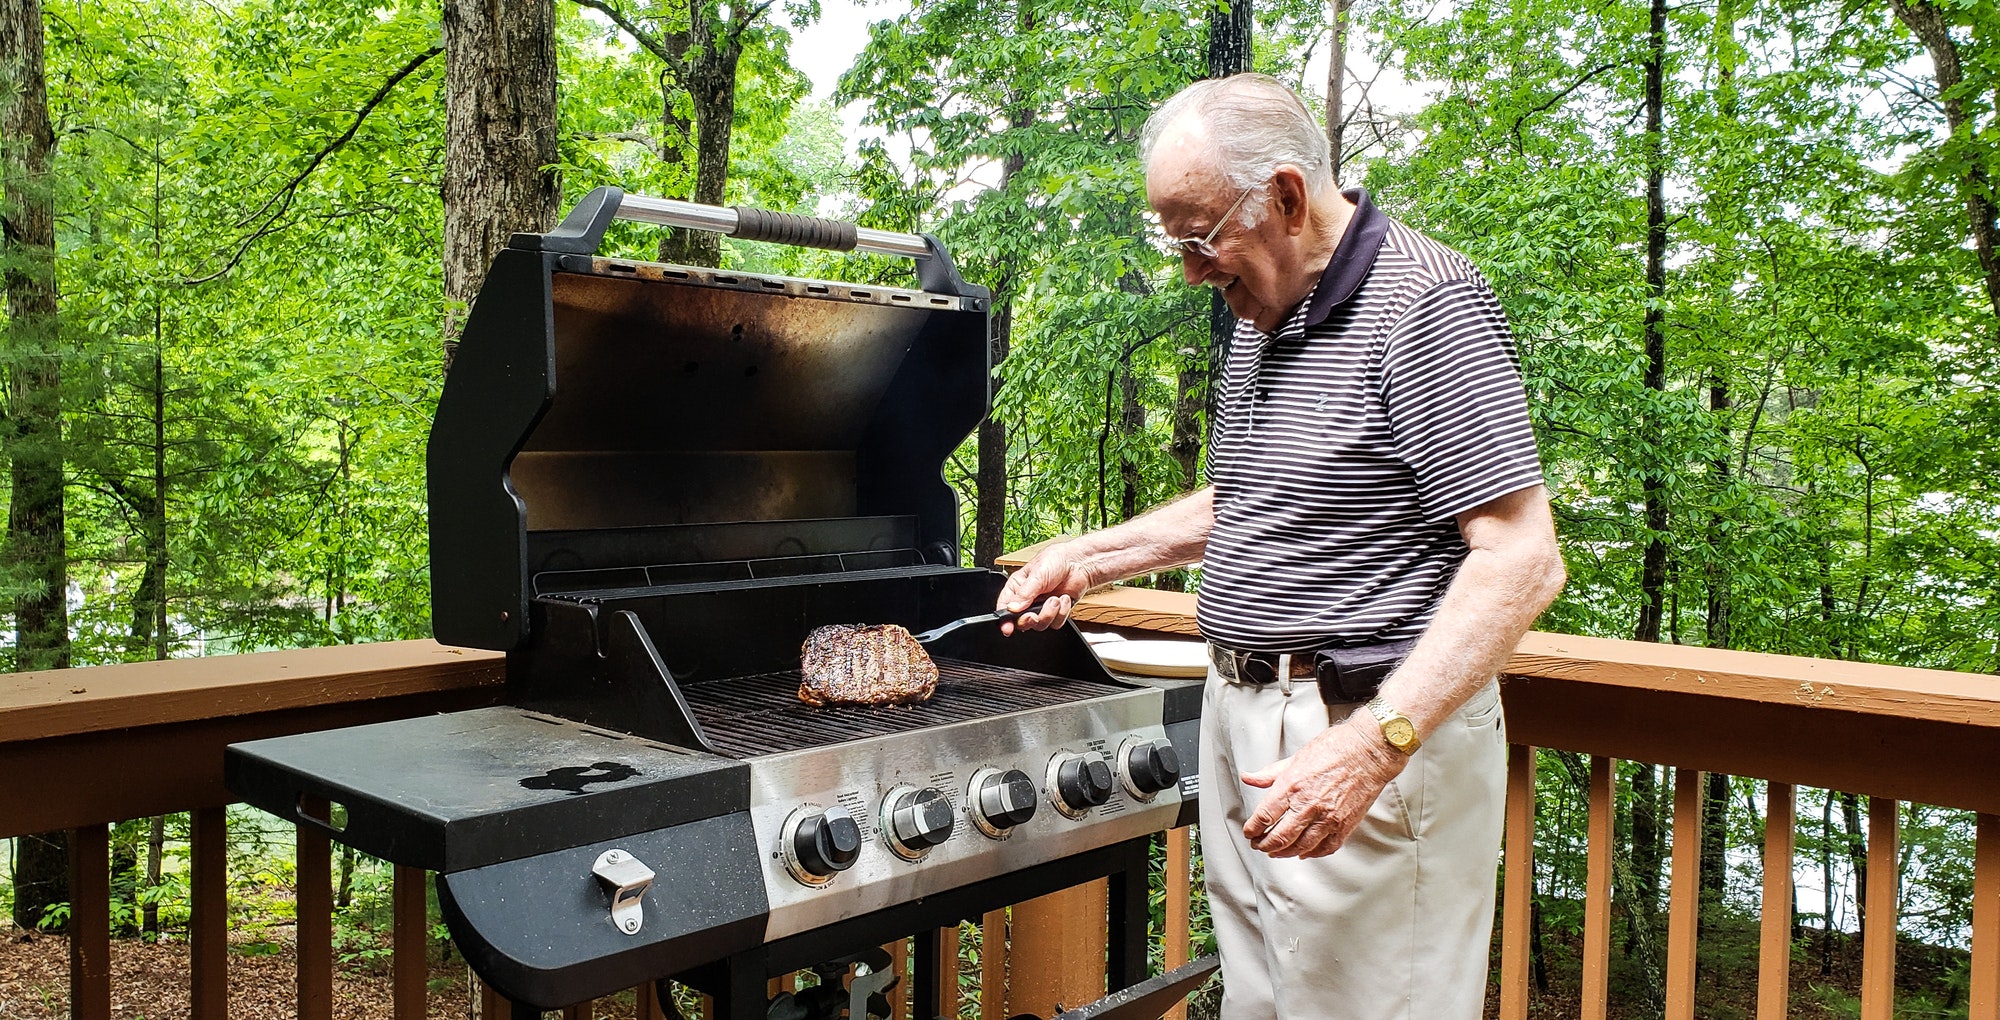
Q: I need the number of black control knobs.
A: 5